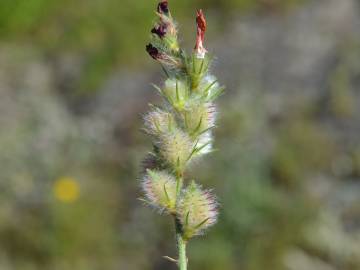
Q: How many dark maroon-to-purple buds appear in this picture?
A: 3